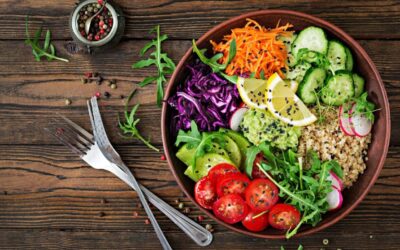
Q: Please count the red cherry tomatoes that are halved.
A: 6